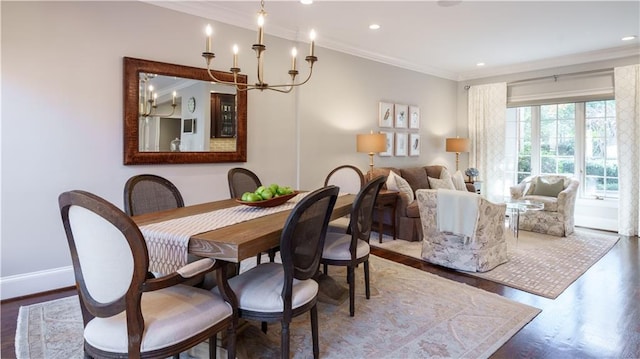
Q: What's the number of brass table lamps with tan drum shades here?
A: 2